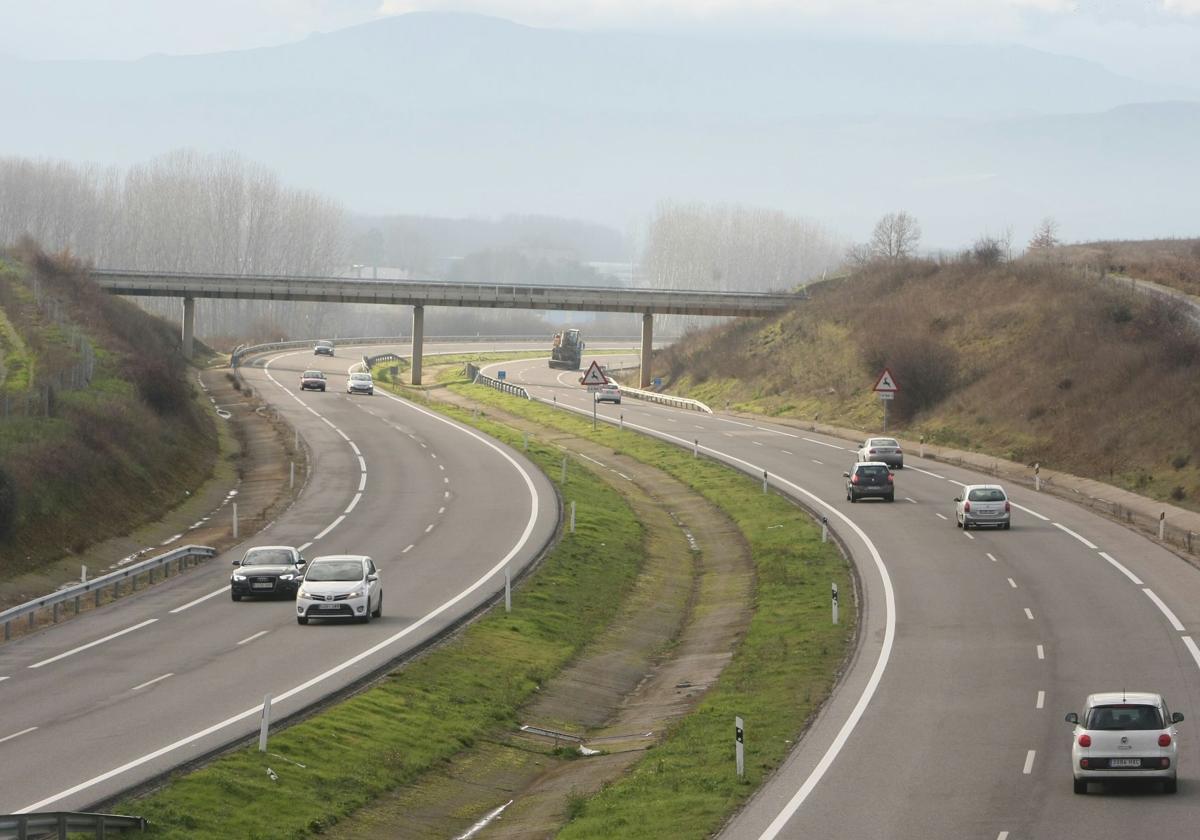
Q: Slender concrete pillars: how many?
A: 3